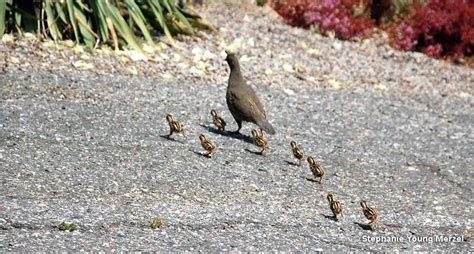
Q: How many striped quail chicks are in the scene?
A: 8